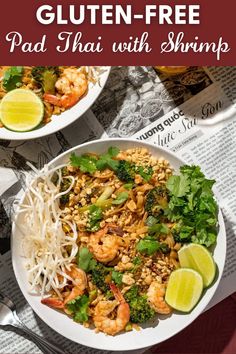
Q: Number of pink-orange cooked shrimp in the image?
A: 5